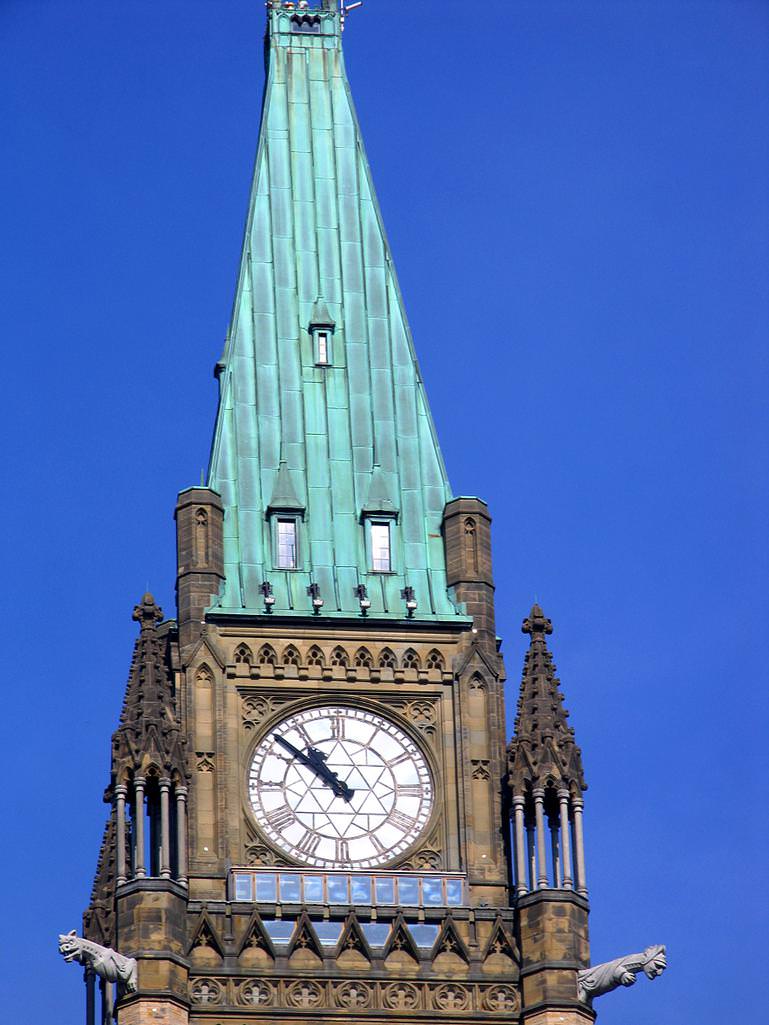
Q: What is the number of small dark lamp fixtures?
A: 4